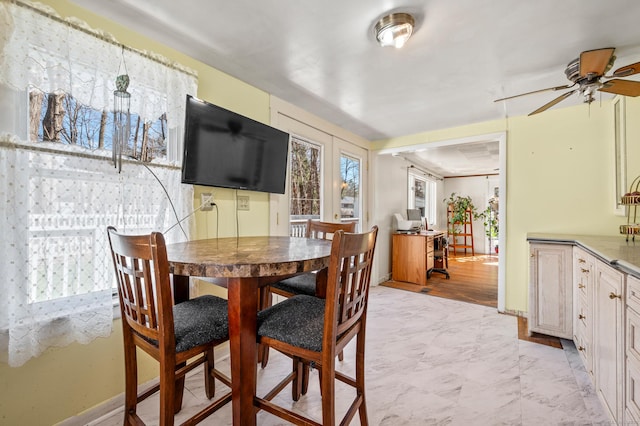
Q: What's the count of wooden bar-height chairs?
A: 3